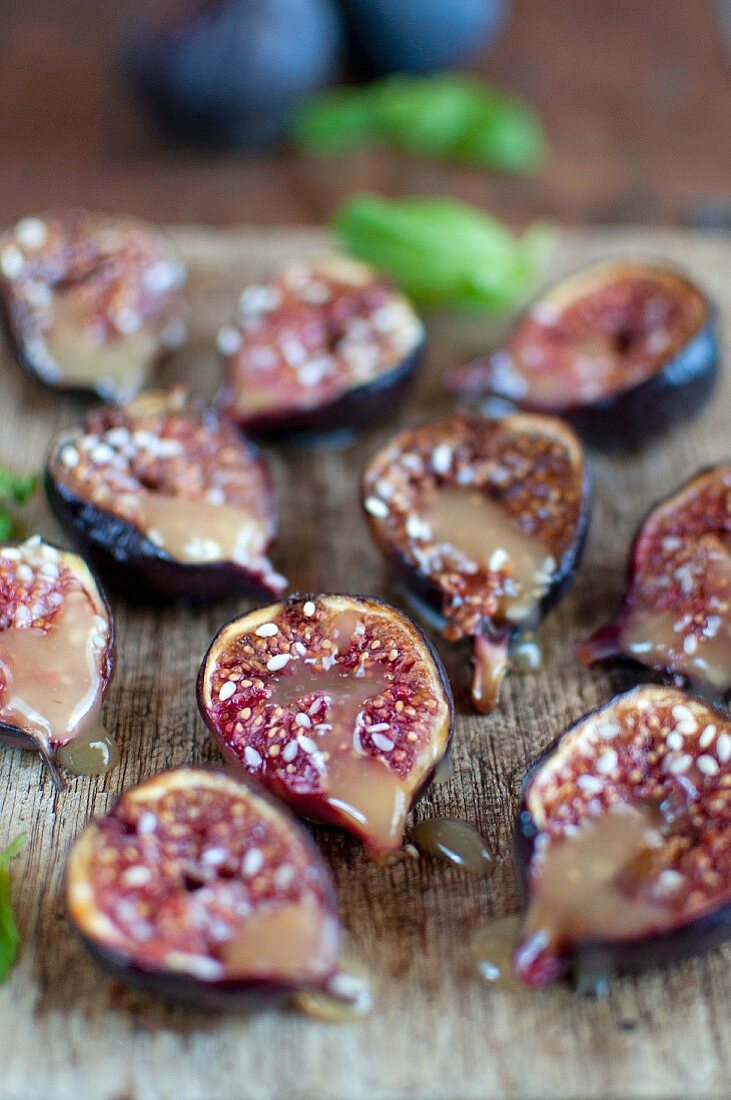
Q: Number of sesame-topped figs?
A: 10